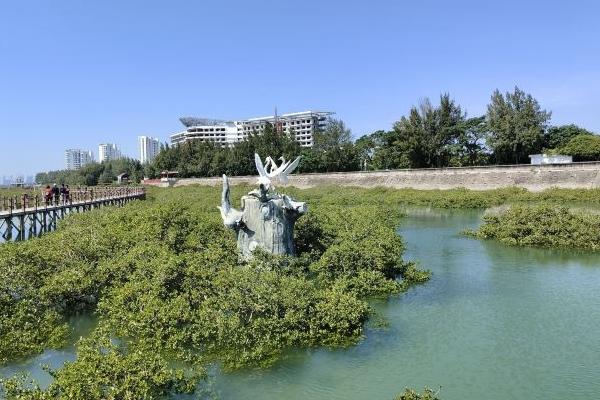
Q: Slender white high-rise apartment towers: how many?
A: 3